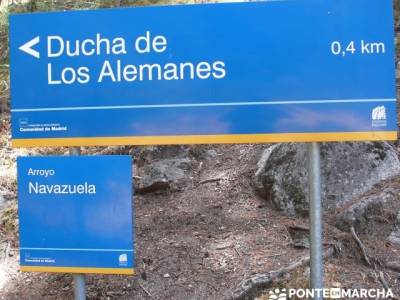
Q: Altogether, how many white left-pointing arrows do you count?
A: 1